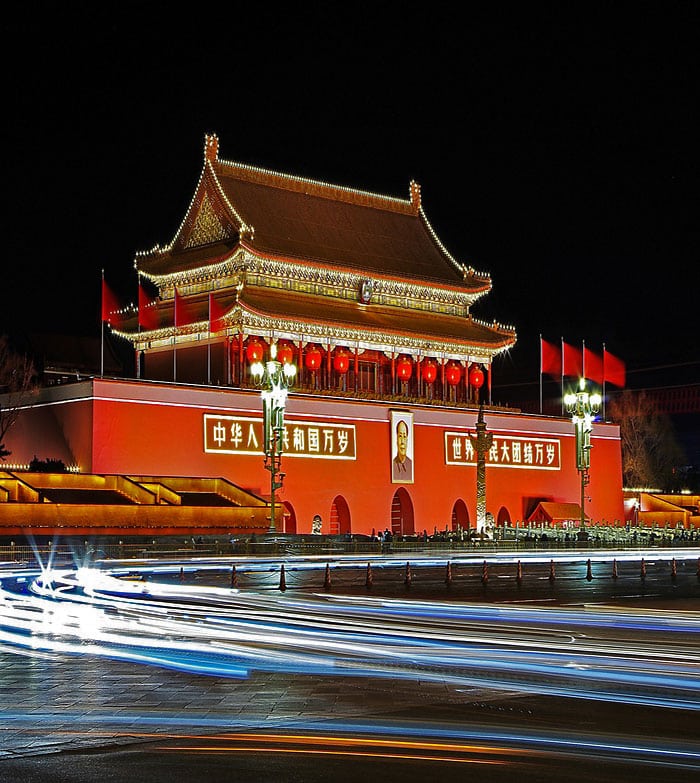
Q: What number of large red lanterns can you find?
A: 8